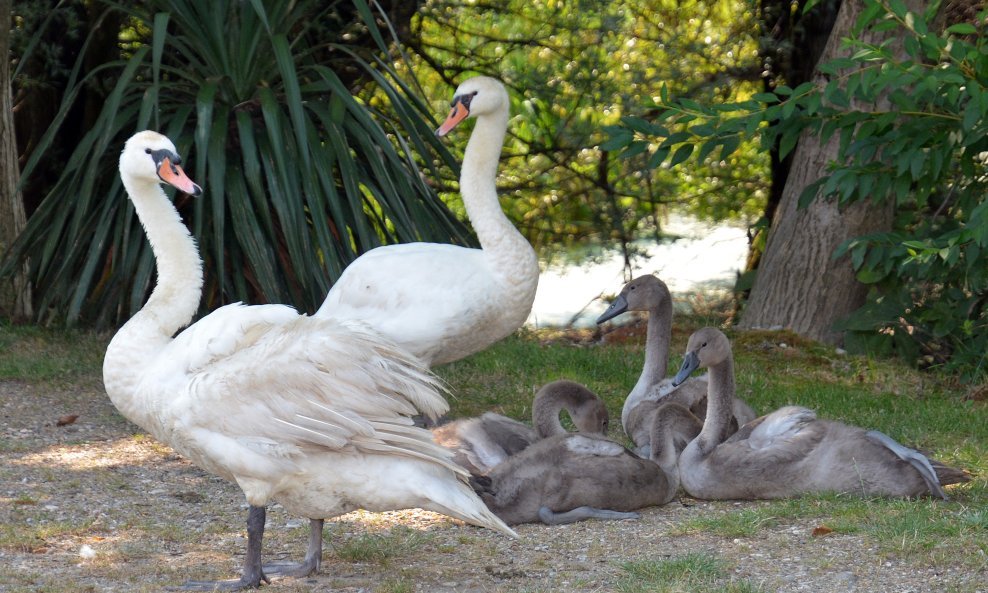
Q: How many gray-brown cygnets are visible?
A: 4